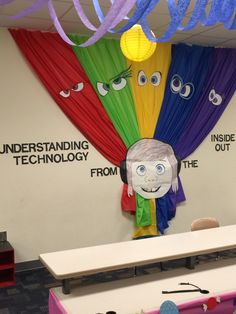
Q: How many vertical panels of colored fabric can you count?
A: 5